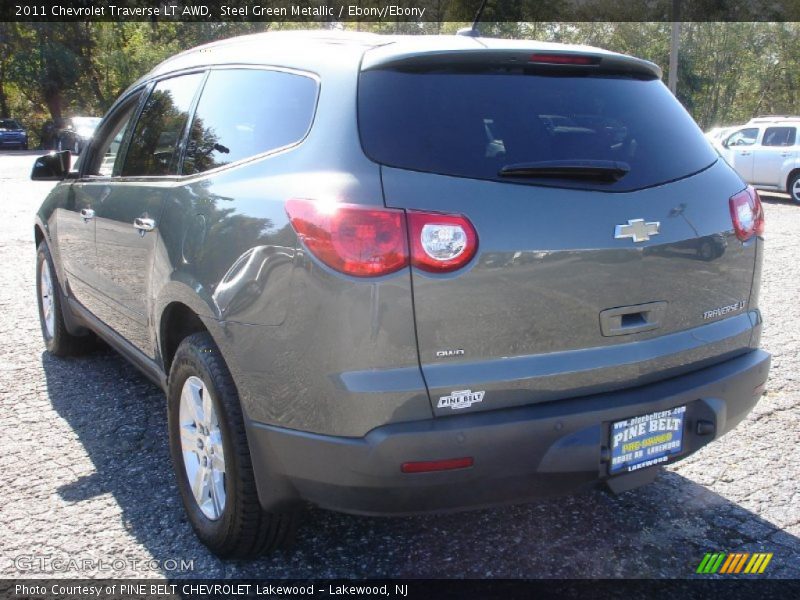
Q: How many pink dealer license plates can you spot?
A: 0